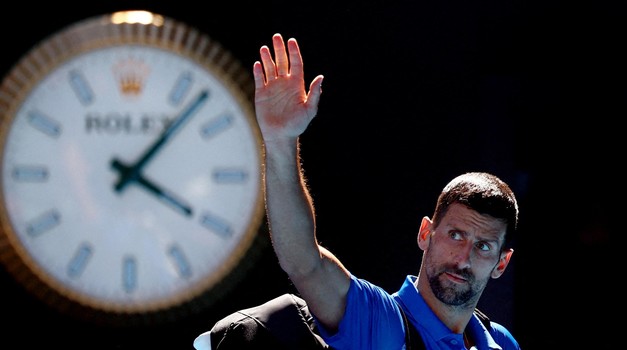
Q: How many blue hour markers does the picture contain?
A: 11